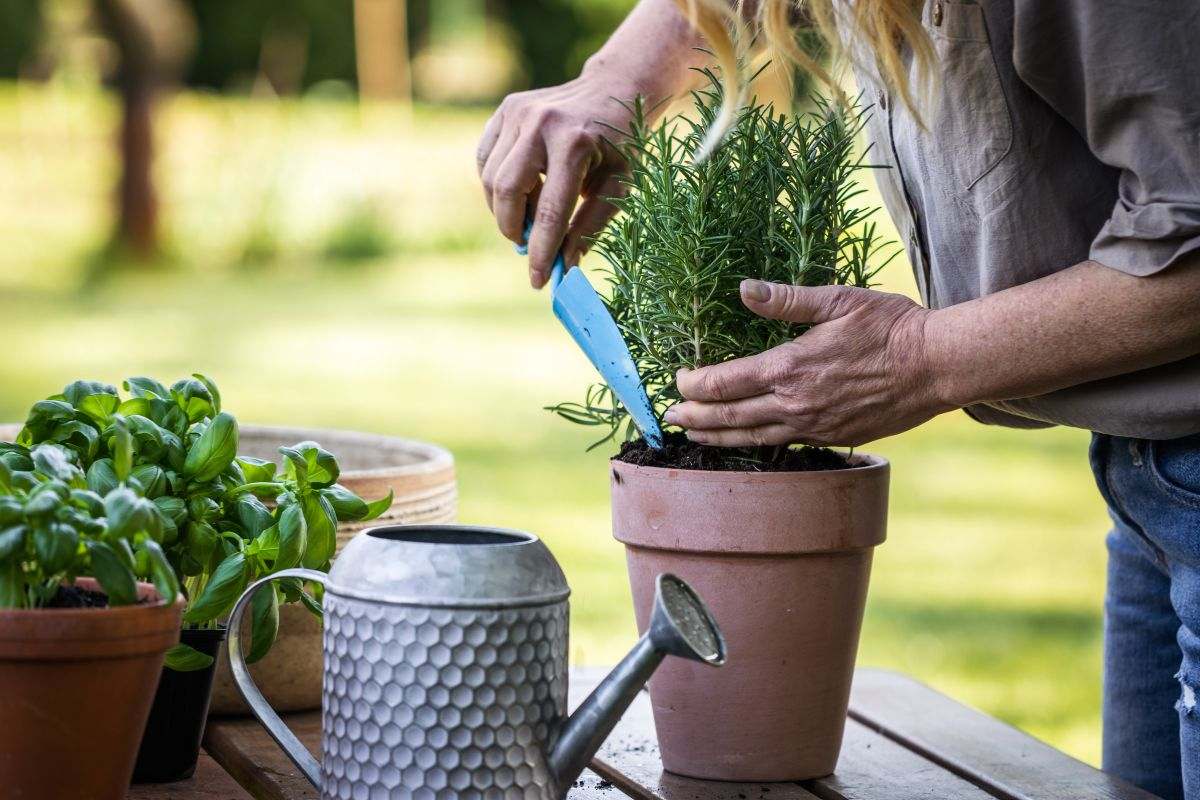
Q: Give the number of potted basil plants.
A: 2